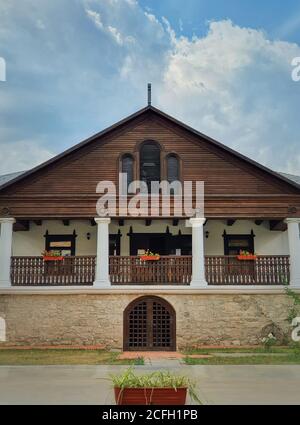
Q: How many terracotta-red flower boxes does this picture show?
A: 4